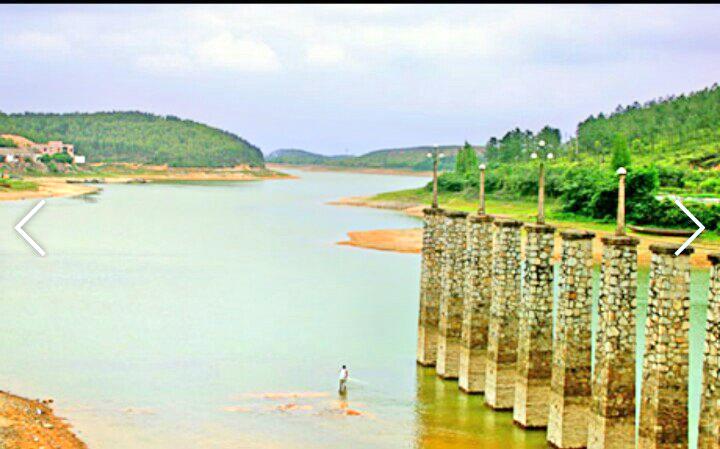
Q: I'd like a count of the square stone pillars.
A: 9